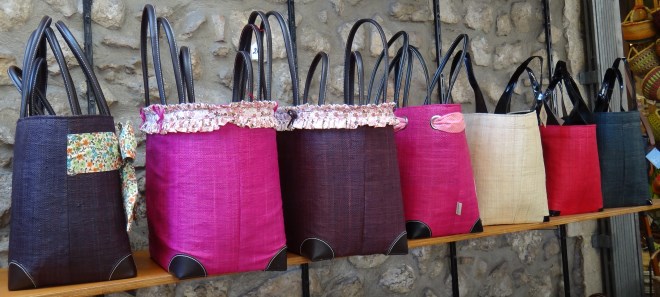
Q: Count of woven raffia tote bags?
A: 7